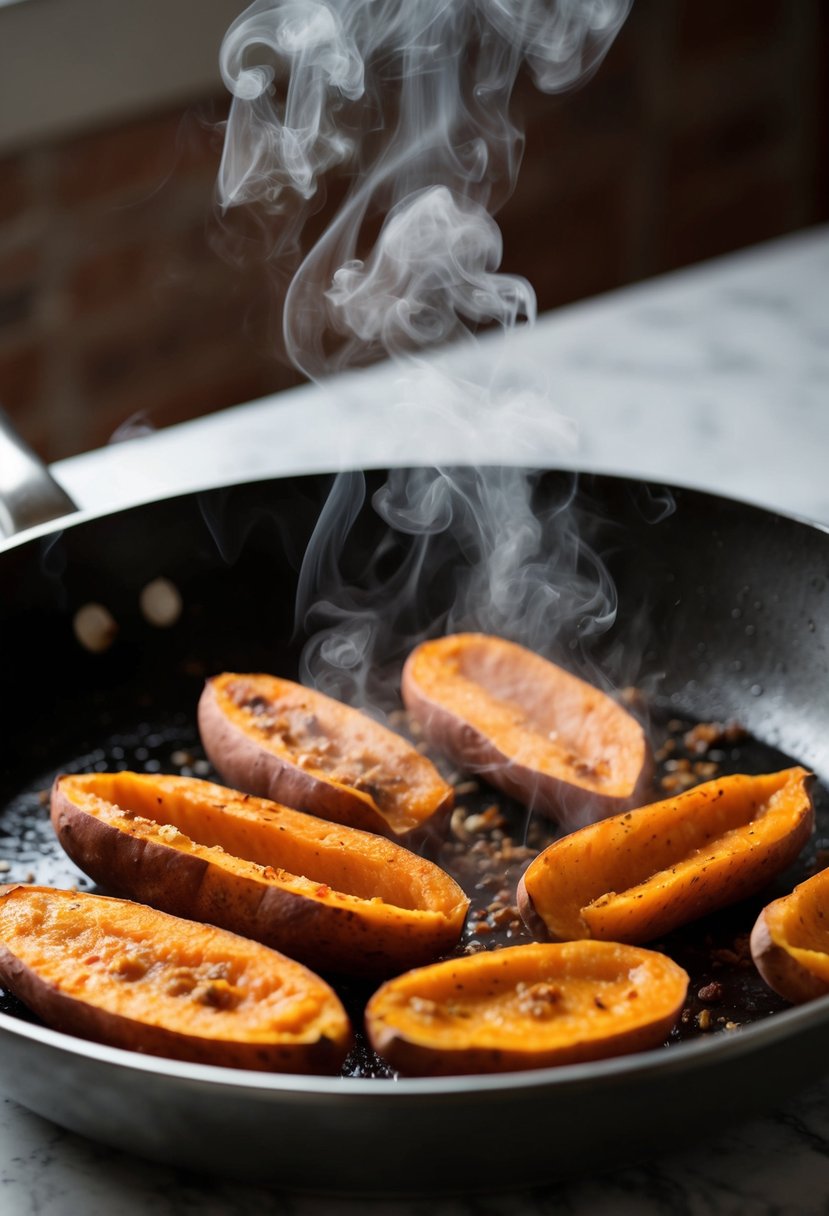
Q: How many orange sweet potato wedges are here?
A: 7